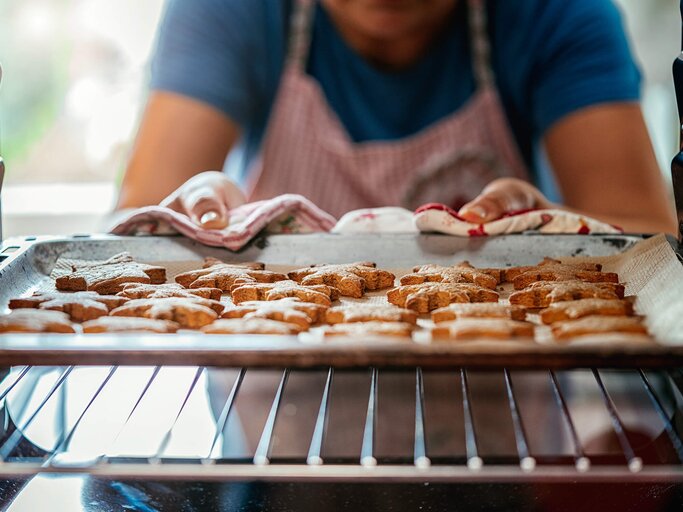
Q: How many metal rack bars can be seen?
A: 15